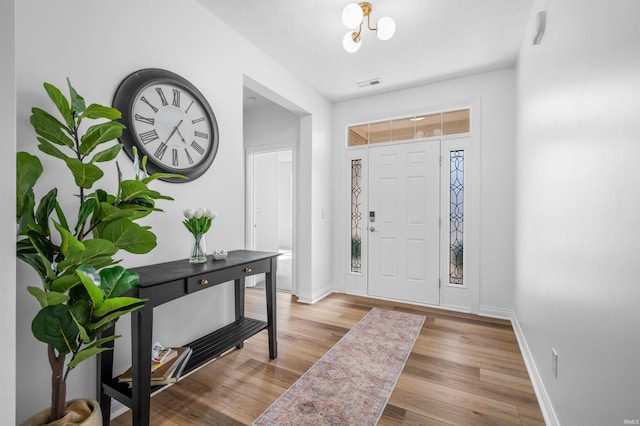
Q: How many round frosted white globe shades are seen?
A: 3